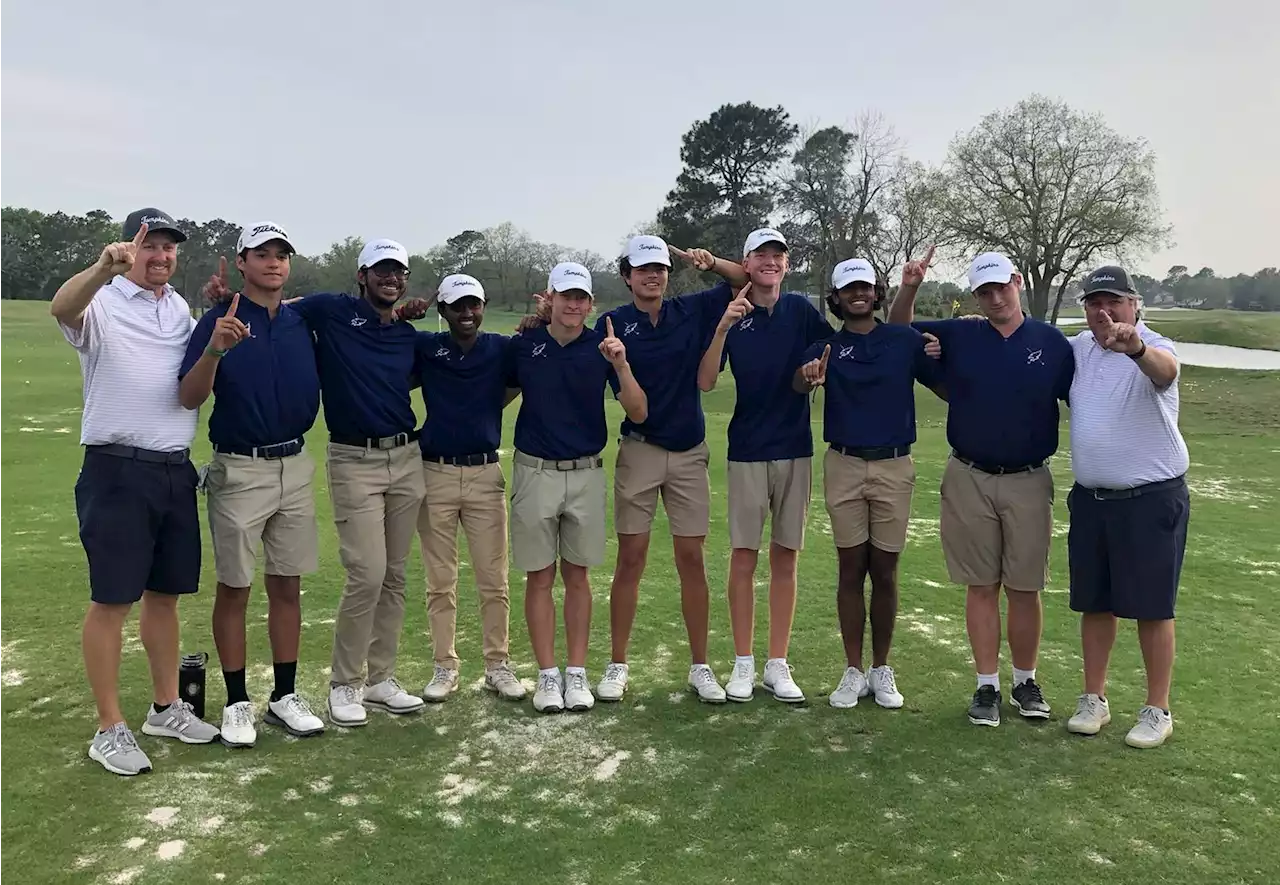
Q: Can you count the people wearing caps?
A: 10